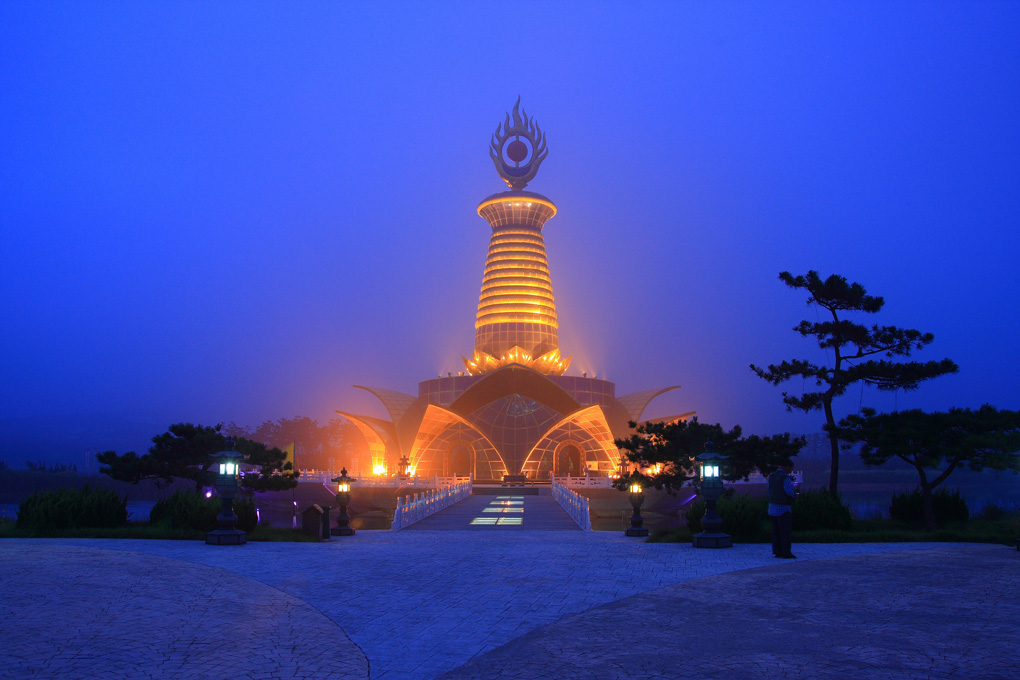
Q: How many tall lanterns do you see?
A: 4